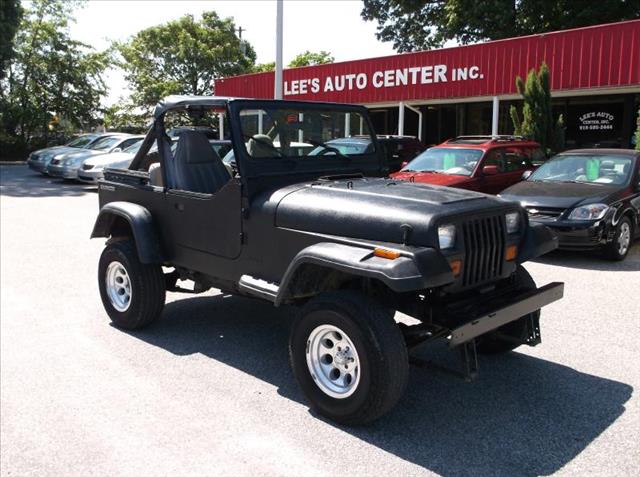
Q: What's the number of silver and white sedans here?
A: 3